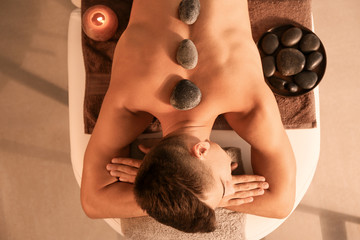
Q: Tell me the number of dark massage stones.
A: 12